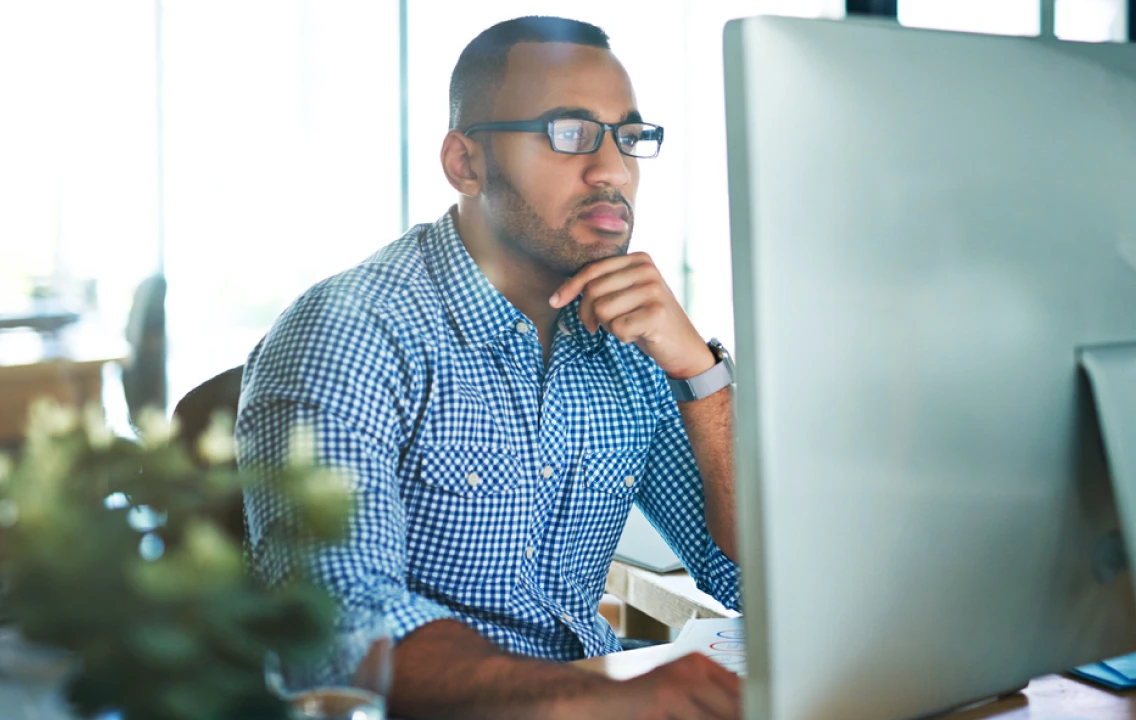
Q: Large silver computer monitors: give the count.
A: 1